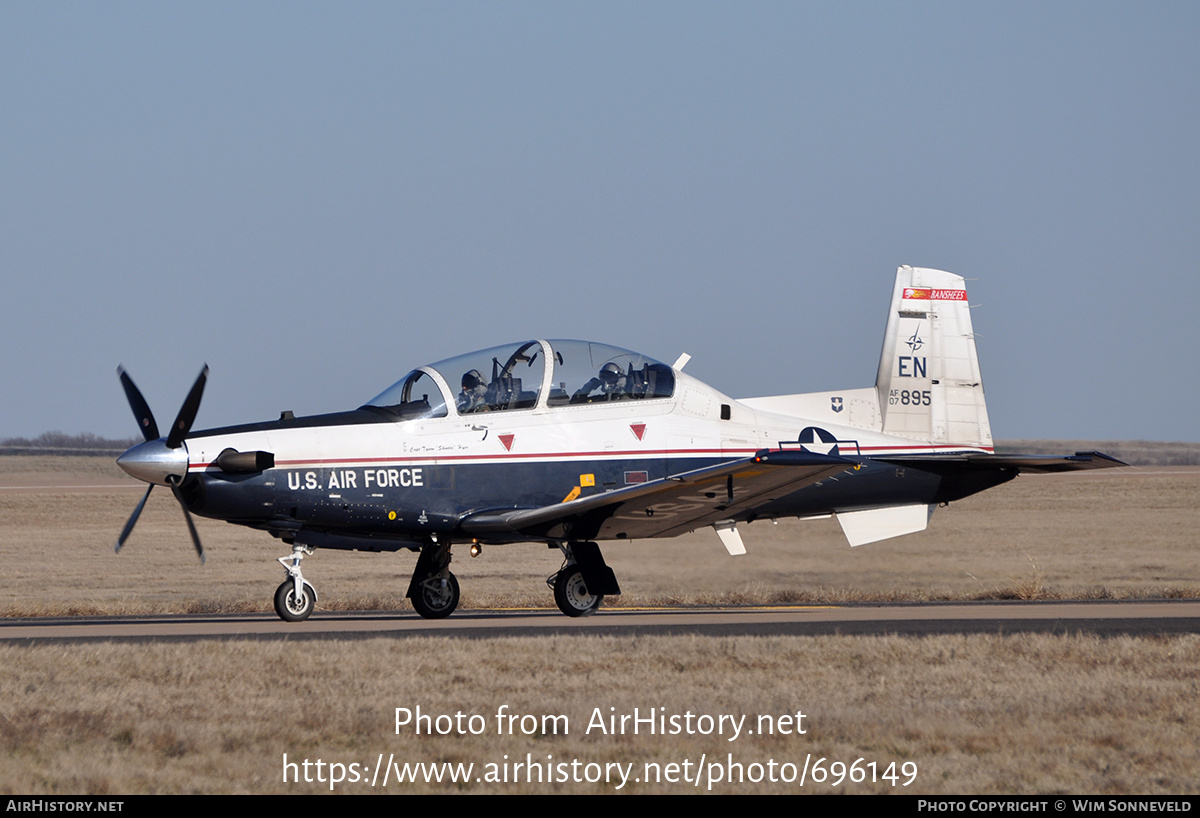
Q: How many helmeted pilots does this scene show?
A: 2